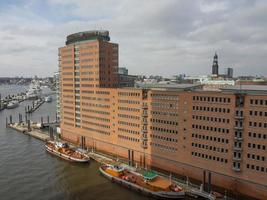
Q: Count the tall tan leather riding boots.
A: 0